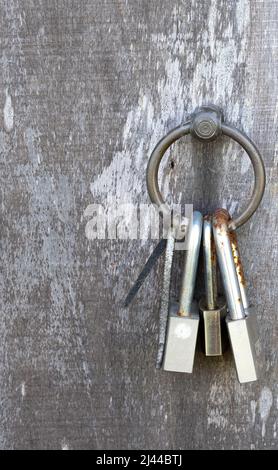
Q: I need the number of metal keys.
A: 0